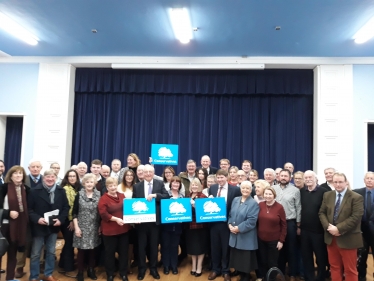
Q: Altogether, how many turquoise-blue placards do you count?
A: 4